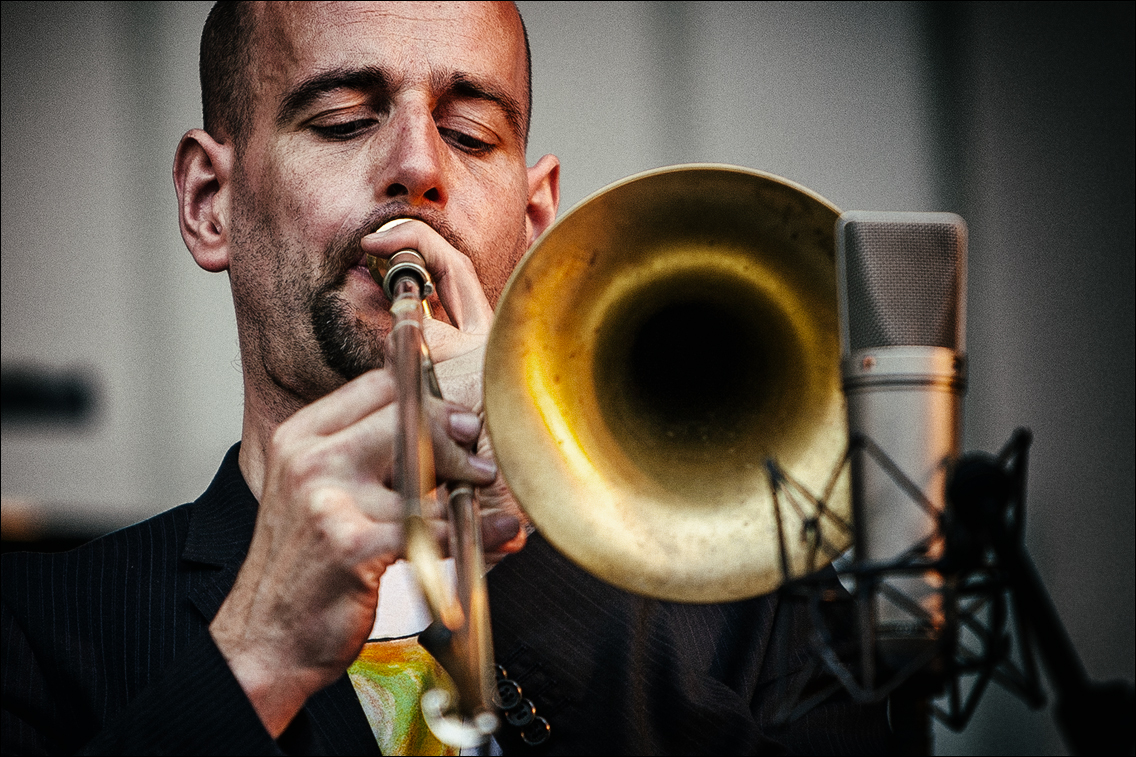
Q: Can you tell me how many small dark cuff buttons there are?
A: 4